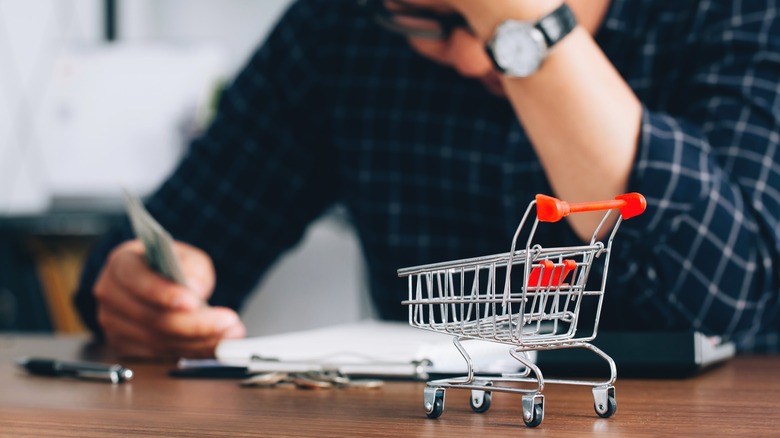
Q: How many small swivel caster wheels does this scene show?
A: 4